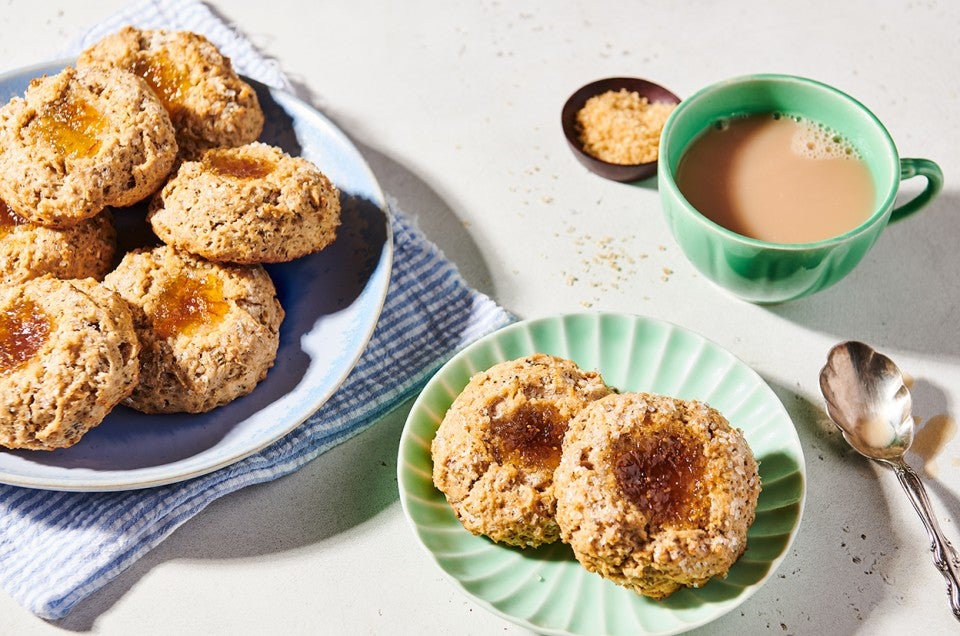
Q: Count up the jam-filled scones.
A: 8